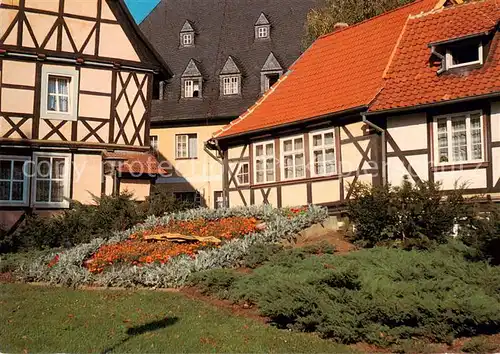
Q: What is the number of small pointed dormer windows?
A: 5